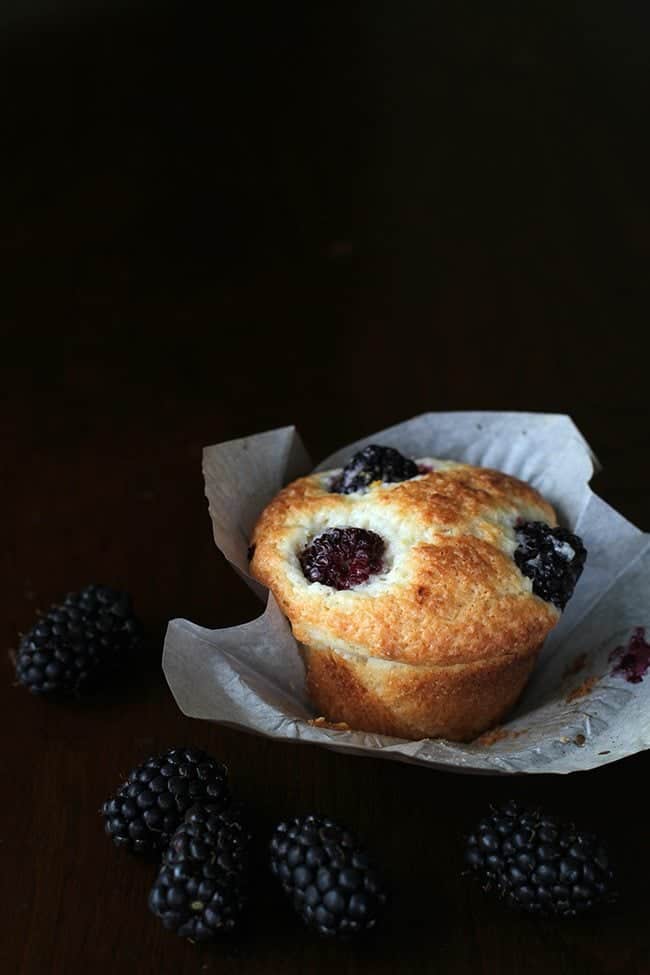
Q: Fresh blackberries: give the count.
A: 5